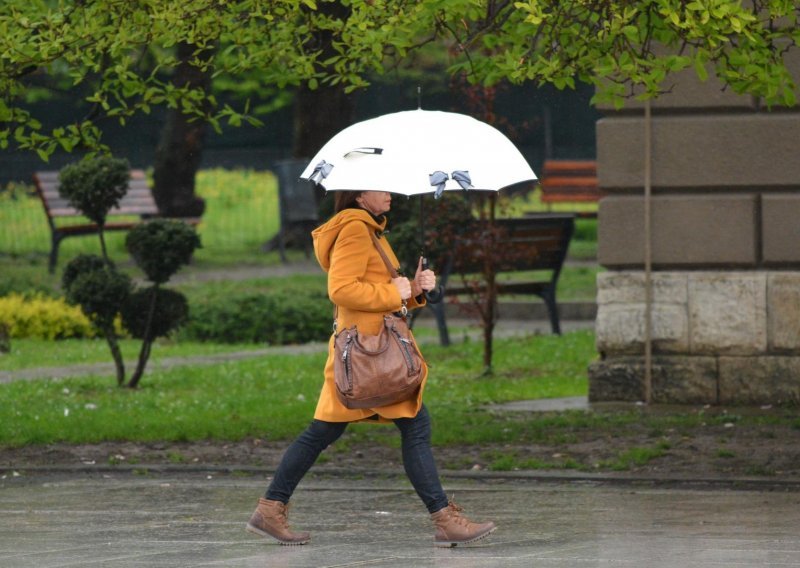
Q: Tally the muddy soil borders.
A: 1